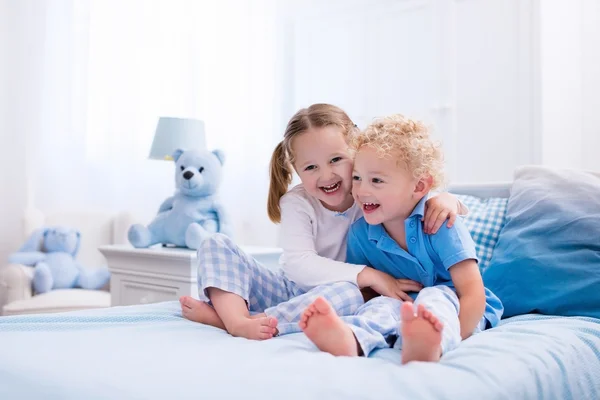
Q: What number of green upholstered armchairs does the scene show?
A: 0